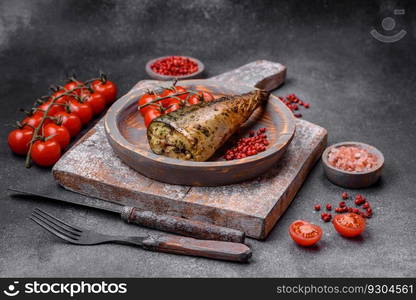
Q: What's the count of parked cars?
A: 0